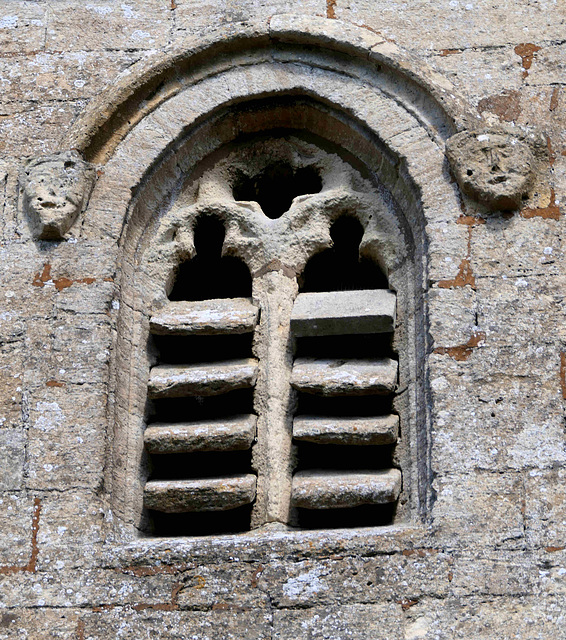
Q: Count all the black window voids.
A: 11